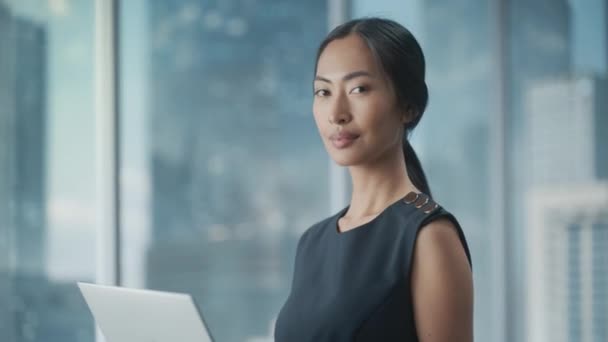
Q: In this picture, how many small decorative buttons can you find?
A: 3